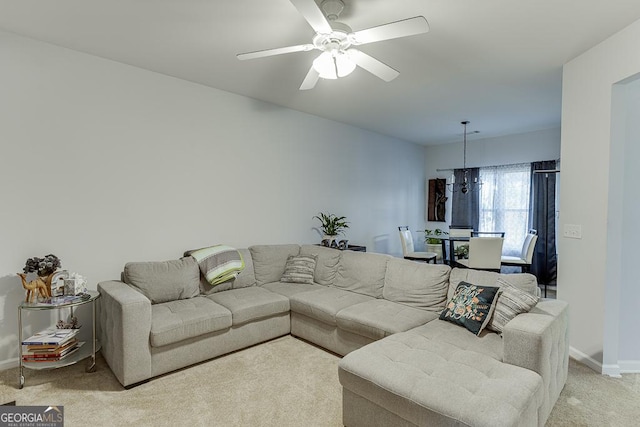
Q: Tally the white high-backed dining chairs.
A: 4